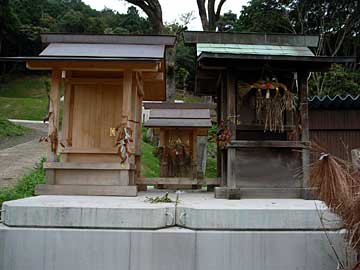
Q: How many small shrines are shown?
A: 3